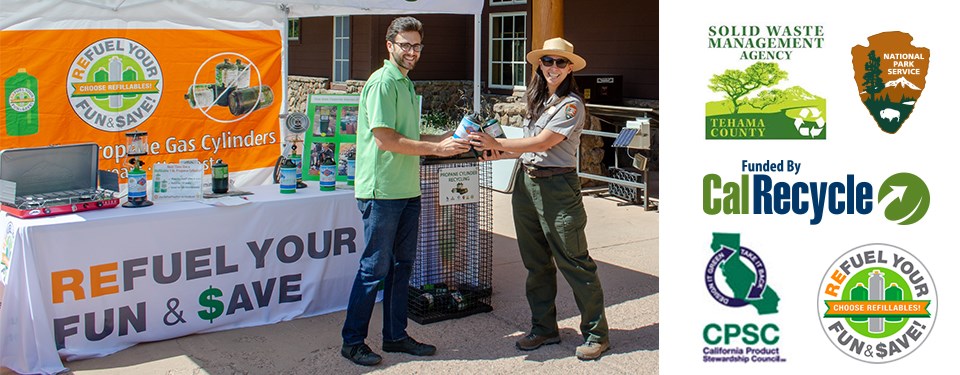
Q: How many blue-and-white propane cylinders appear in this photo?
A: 6